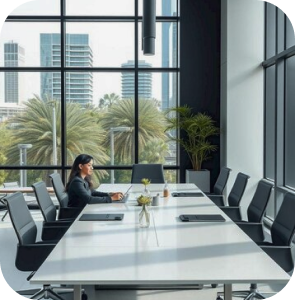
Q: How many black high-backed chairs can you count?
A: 8